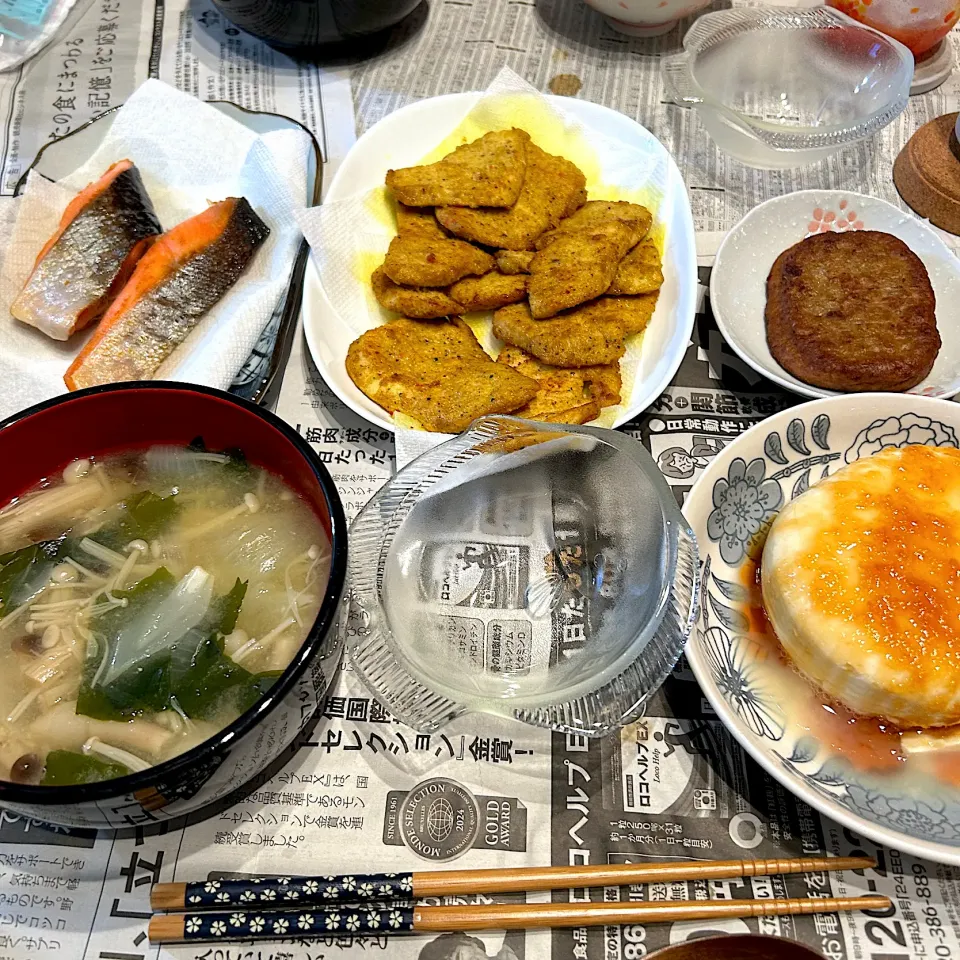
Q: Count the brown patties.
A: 1